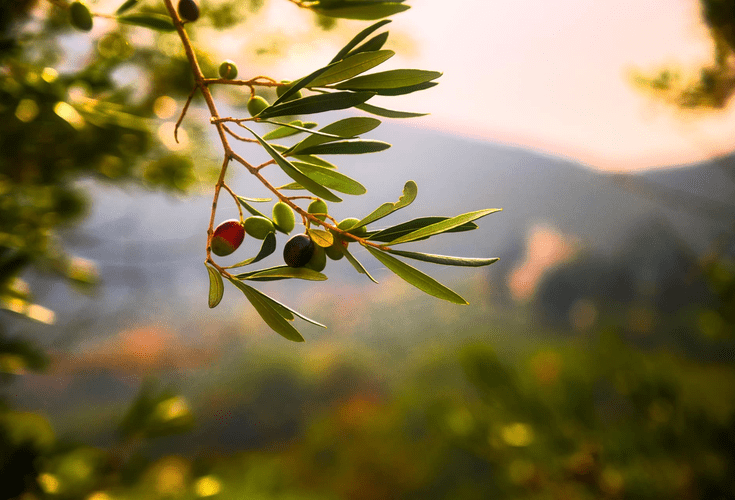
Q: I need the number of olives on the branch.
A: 13